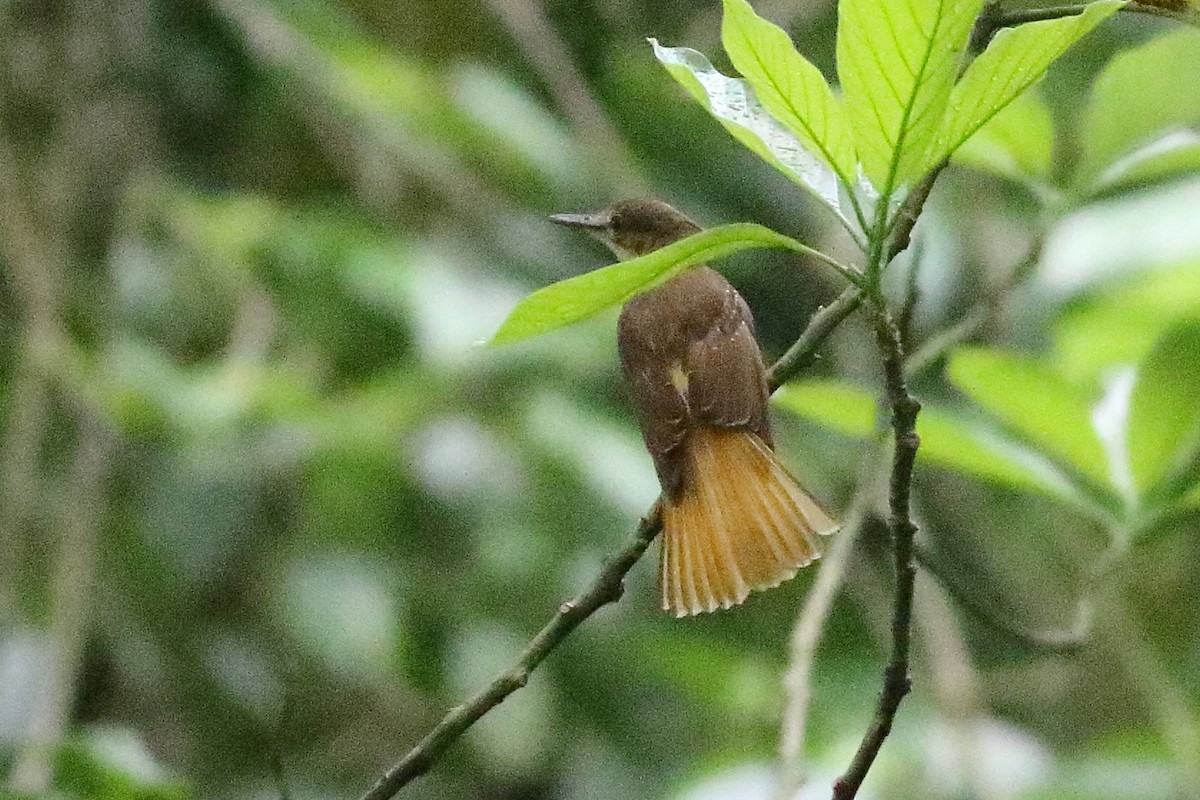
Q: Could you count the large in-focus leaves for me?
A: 5